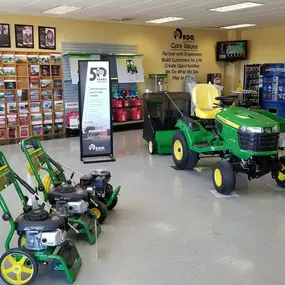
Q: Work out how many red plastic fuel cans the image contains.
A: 5